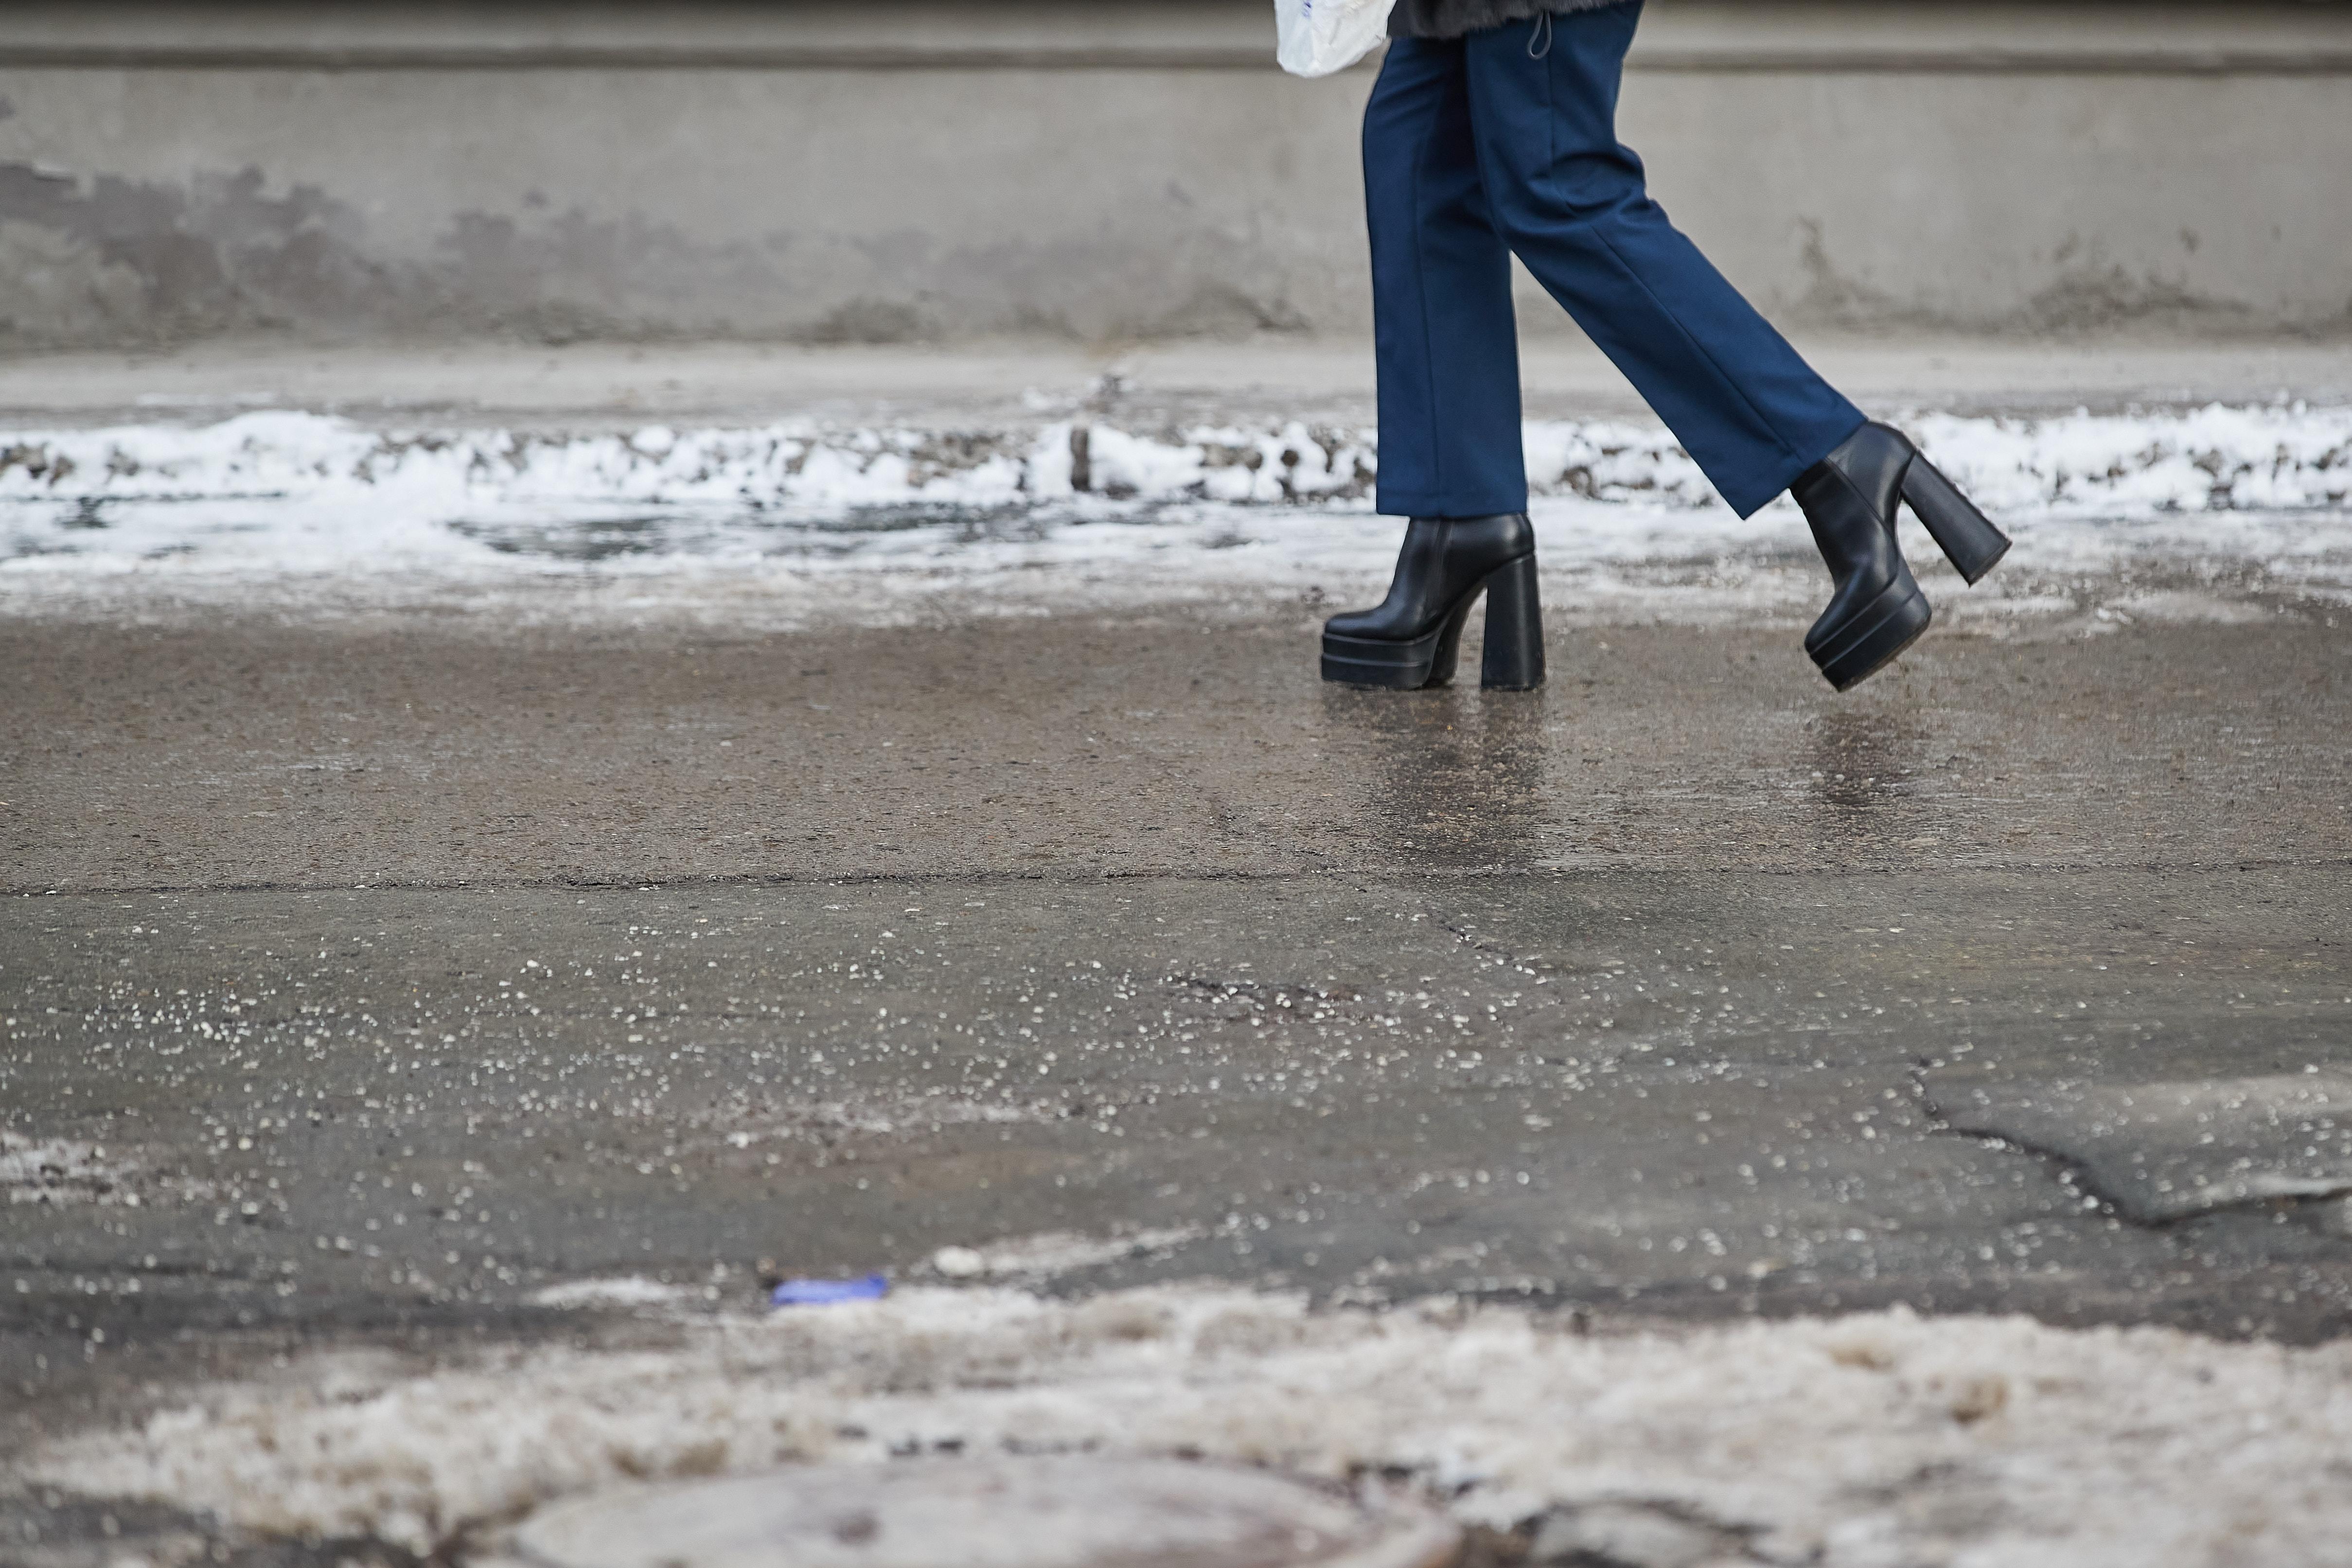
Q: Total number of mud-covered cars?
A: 0